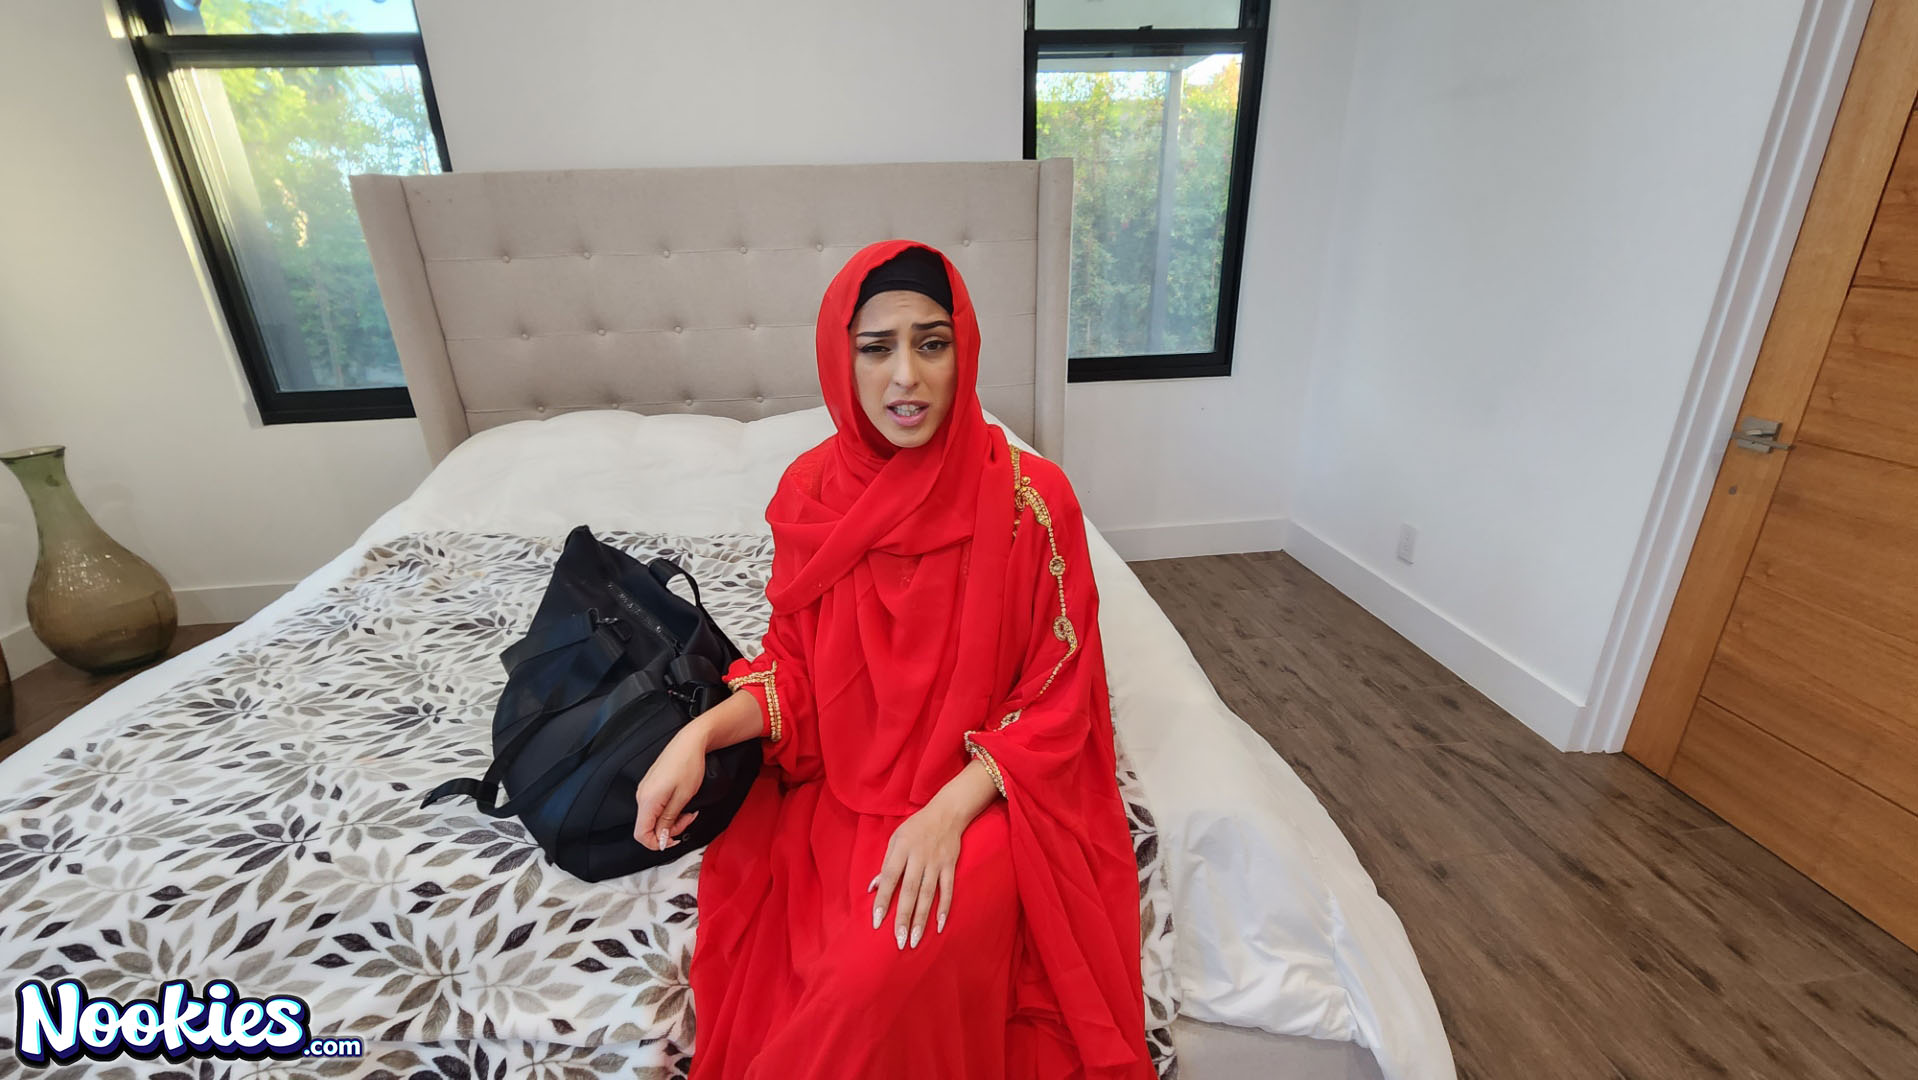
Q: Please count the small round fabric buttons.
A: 14